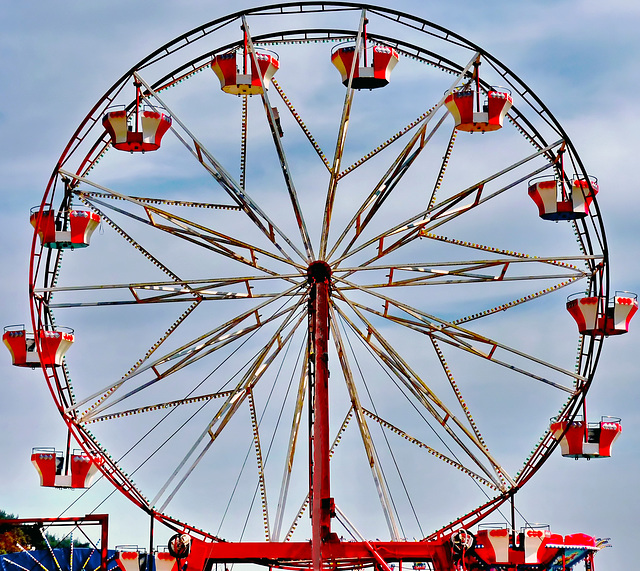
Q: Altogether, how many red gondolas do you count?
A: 12